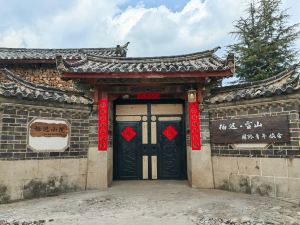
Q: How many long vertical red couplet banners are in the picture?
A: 2